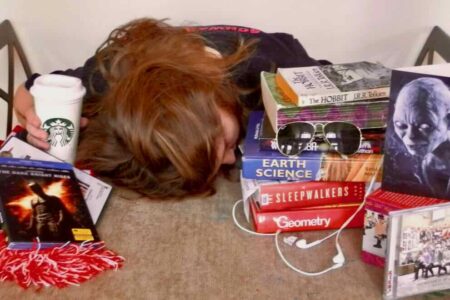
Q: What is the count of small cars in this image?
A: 0